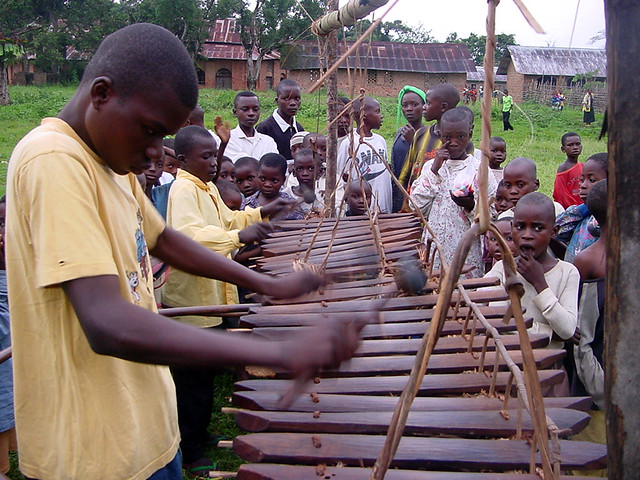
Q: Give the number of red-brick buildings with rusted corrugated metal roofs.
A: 2